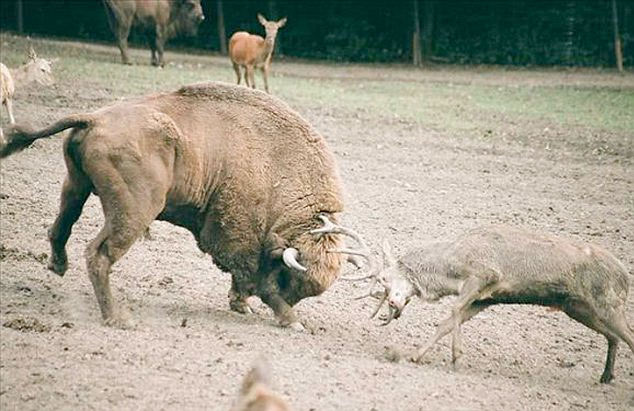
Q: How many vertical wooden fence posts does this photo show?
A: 4